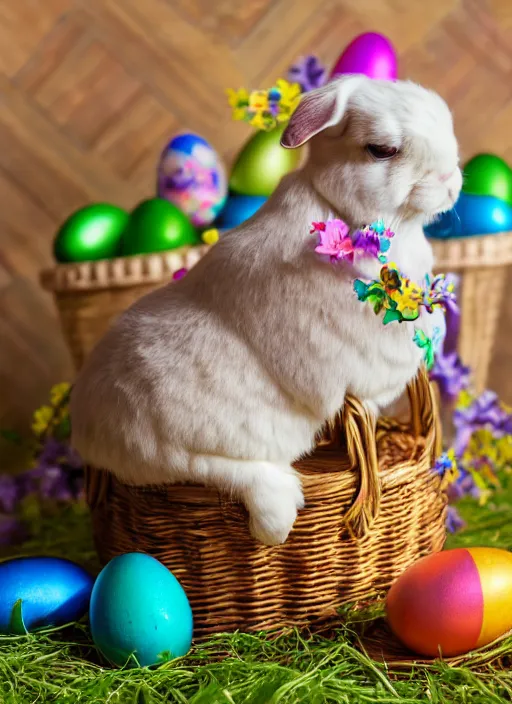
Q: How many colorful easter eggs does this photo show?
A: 11